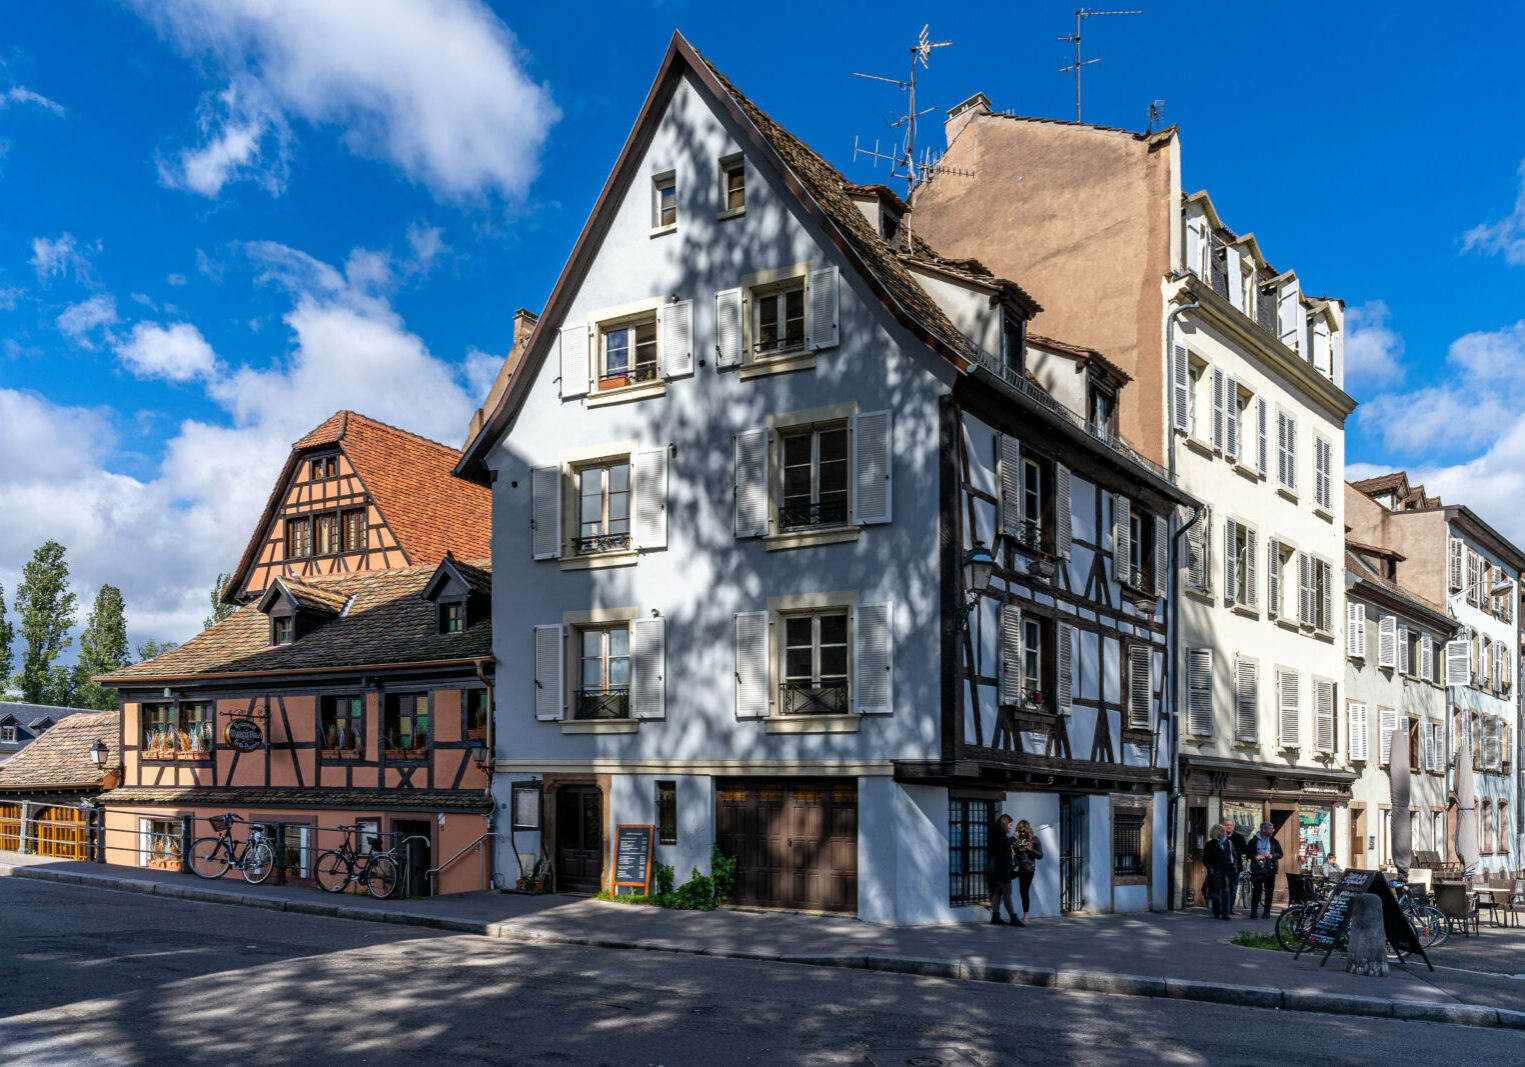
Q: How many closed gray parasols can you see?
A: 2